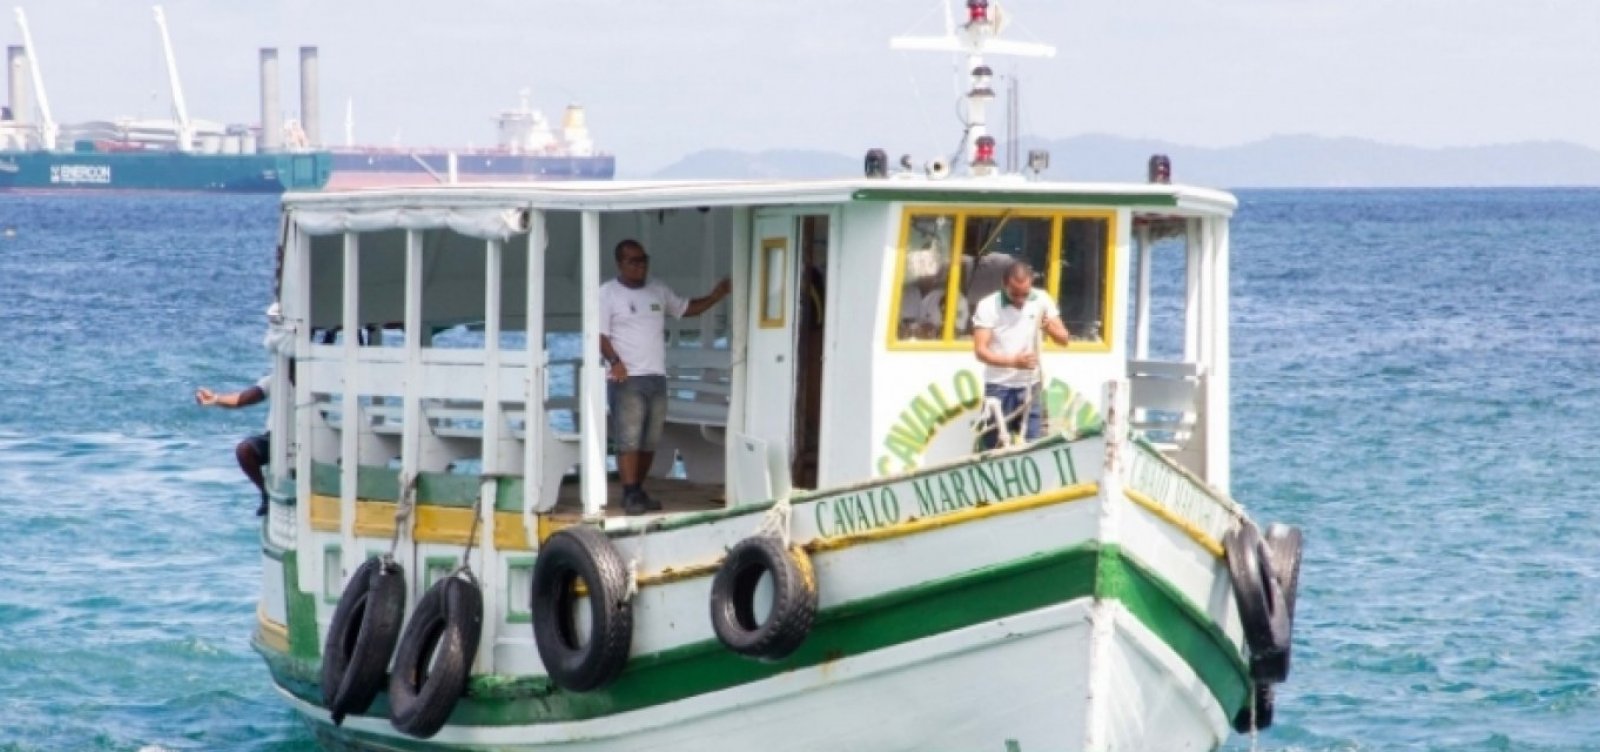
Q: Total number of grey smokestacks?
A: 3